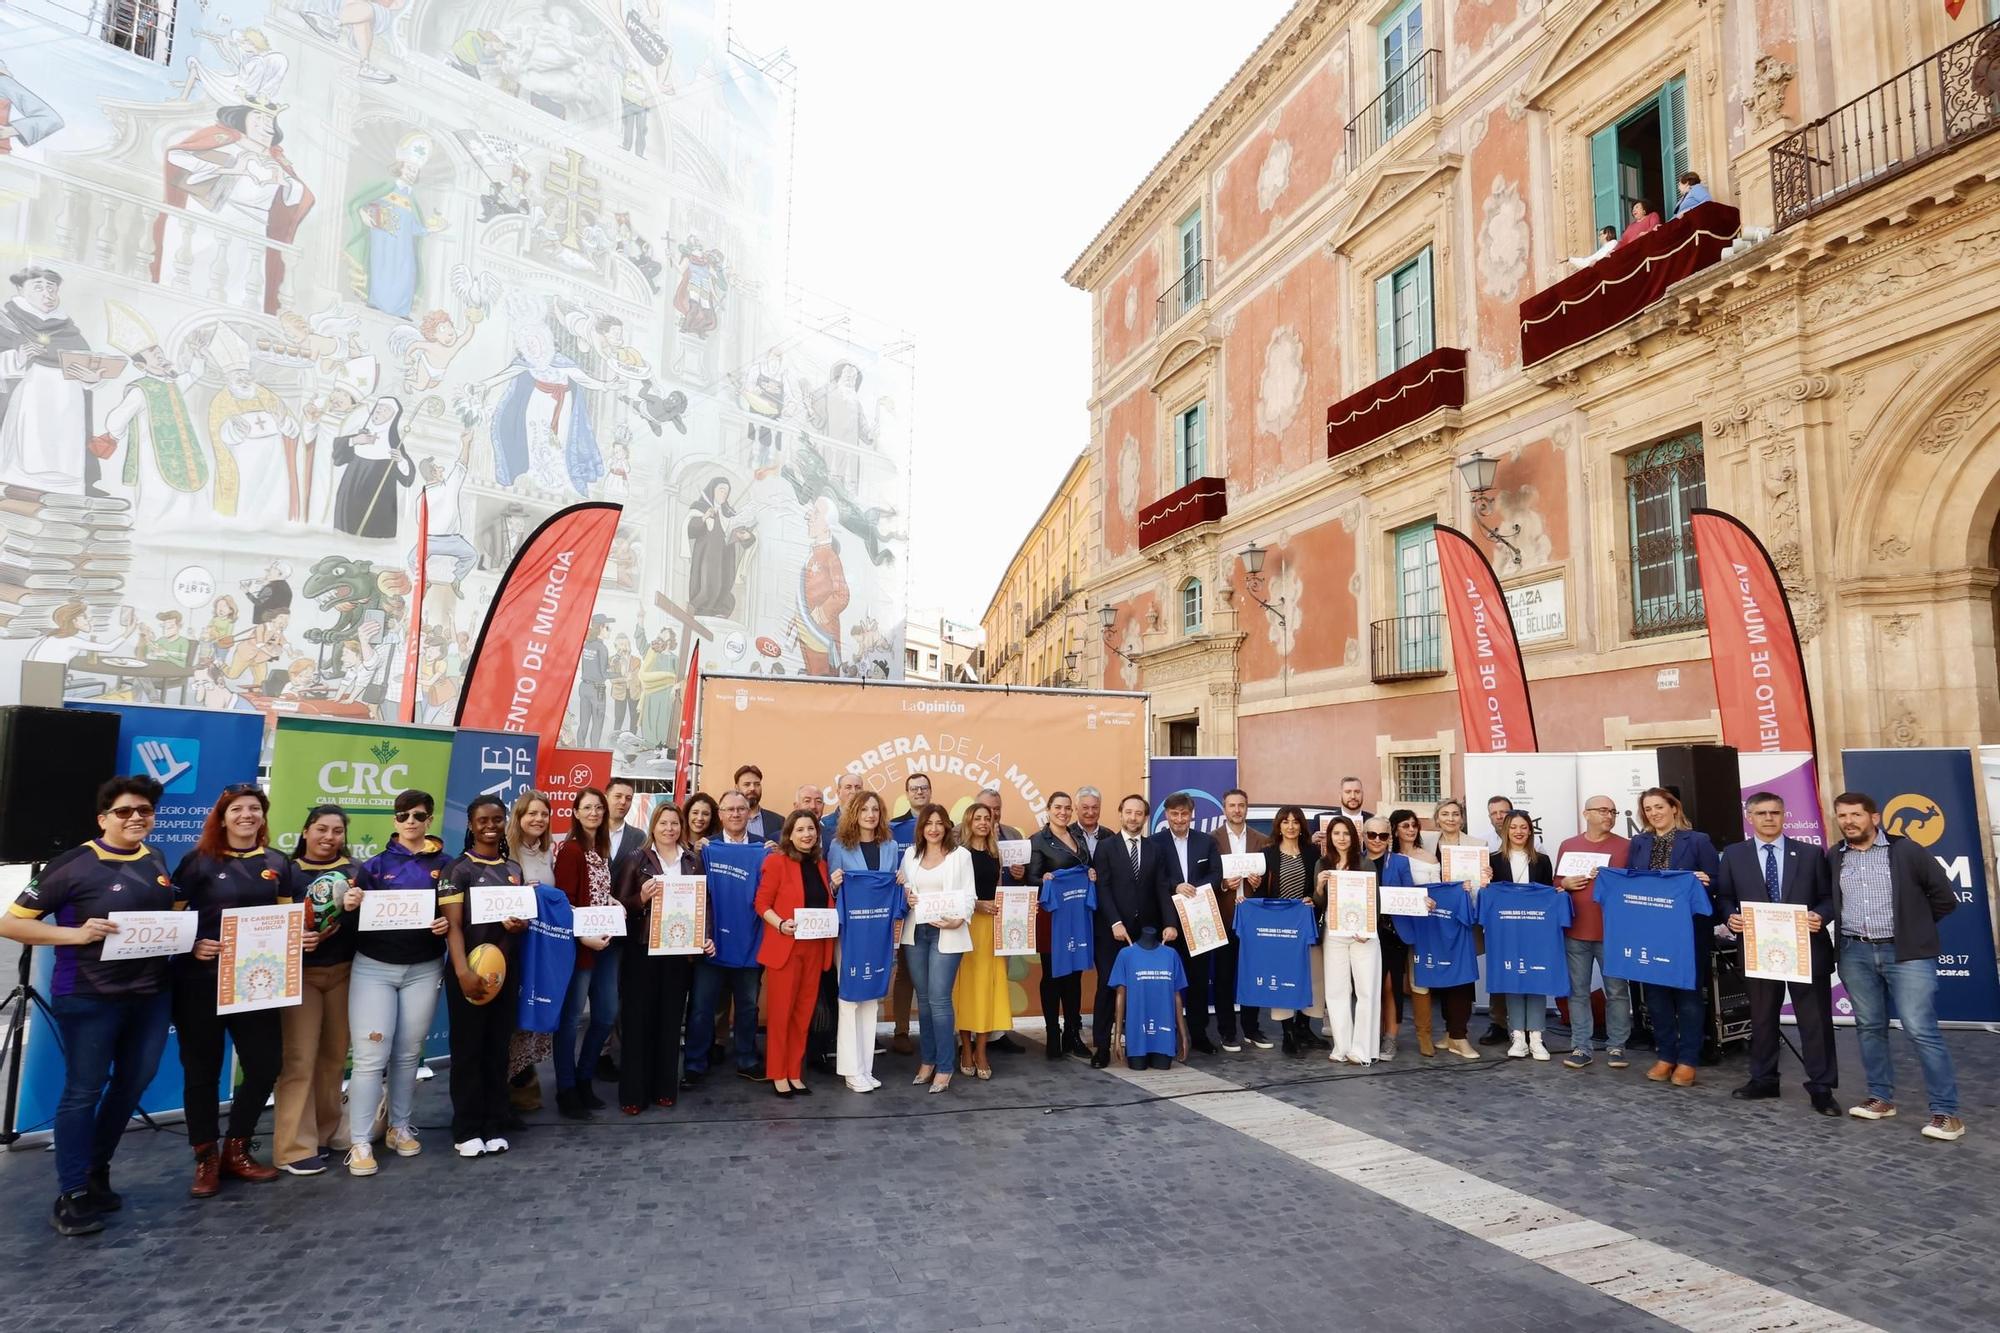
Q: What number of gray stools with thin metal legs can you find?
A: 0